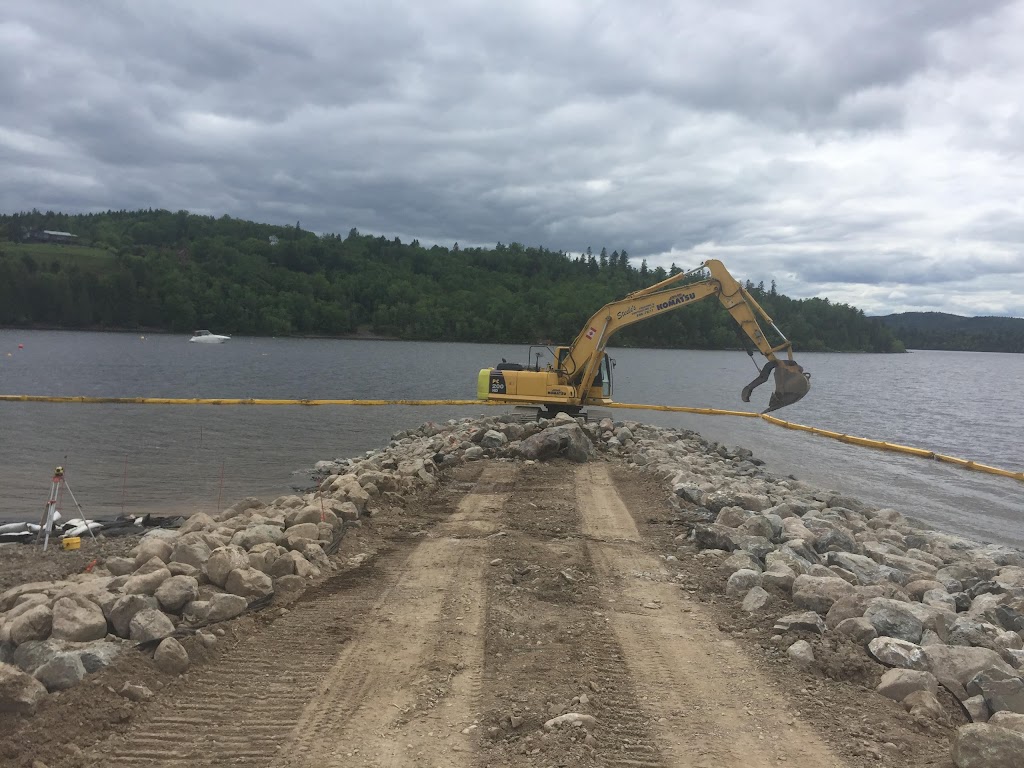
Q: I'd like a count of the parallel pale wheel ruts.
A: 2